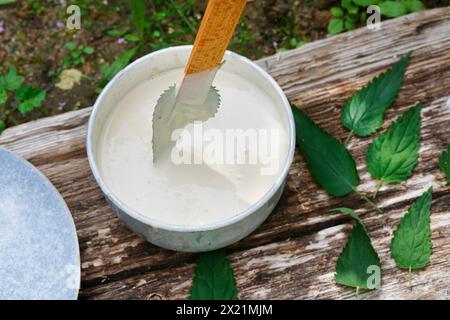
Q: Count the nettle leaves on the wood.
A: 7